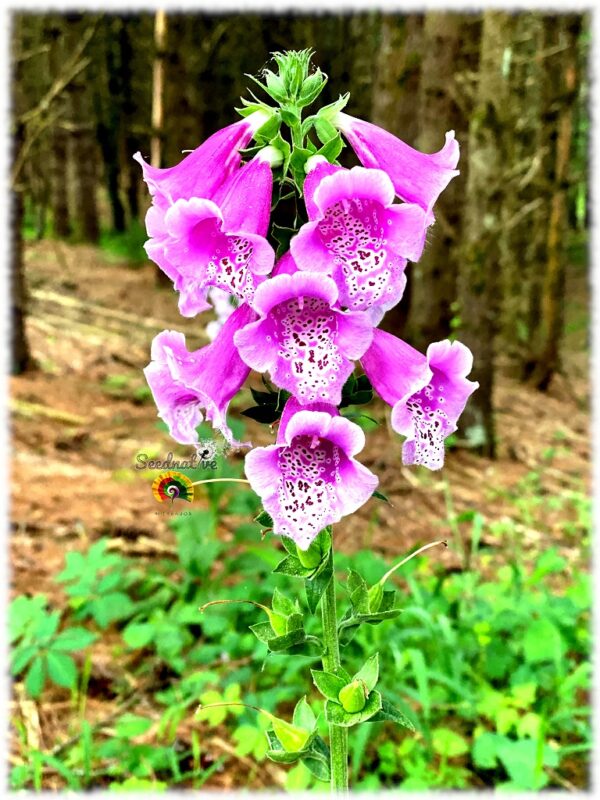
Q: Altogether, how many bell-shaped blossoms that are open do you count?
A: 8